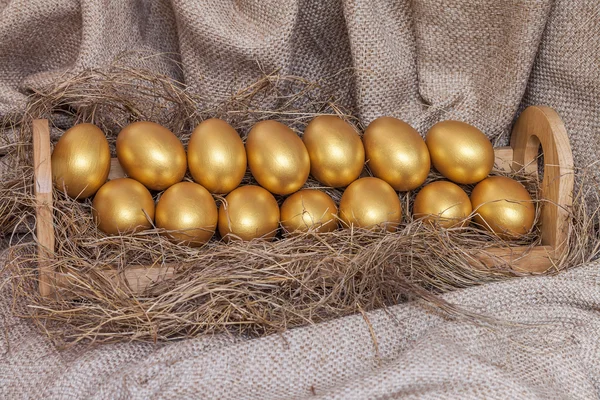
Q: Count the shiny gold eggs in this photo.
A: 14